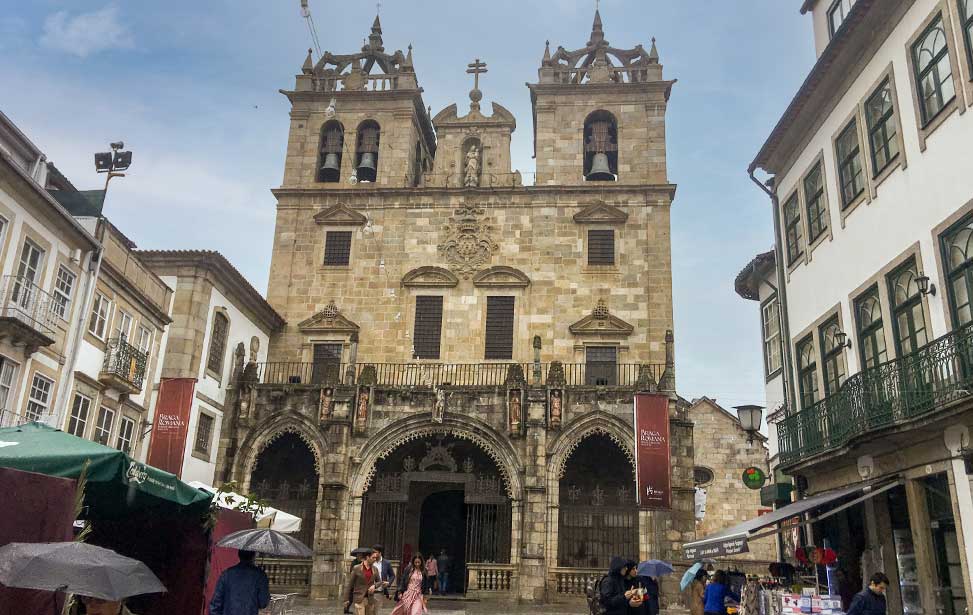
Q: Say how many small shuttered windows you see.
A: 2